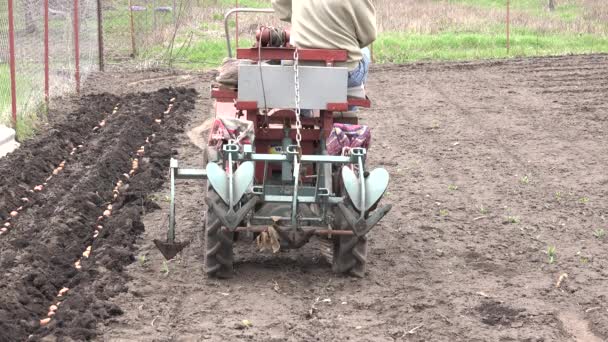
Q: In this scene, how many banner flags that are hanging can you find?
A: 0